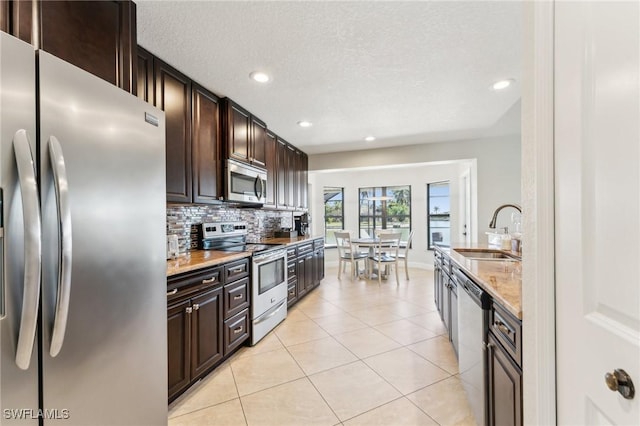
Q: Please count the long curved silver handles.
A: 2